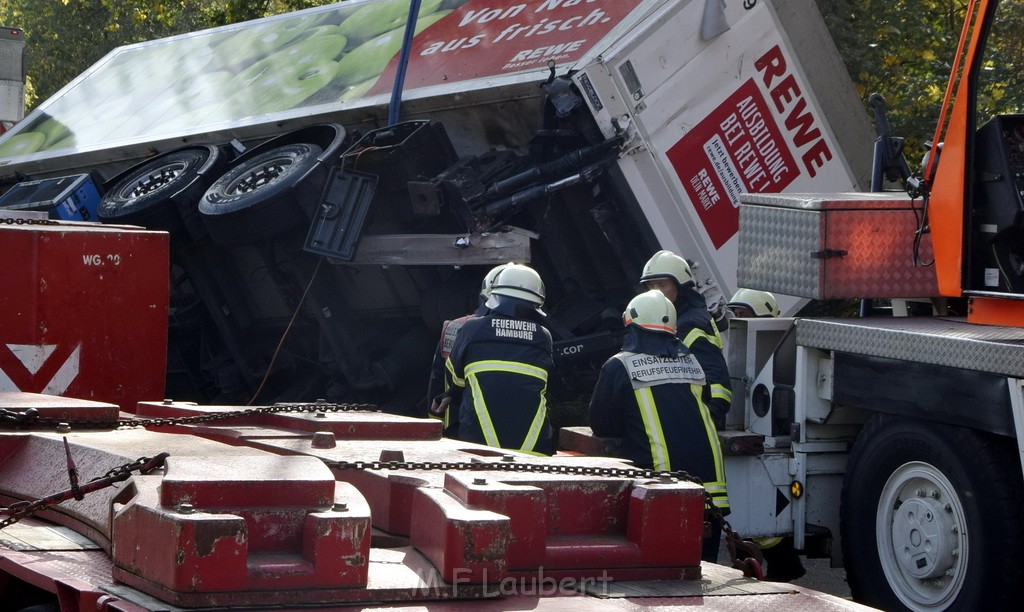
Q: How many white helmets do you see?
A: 5